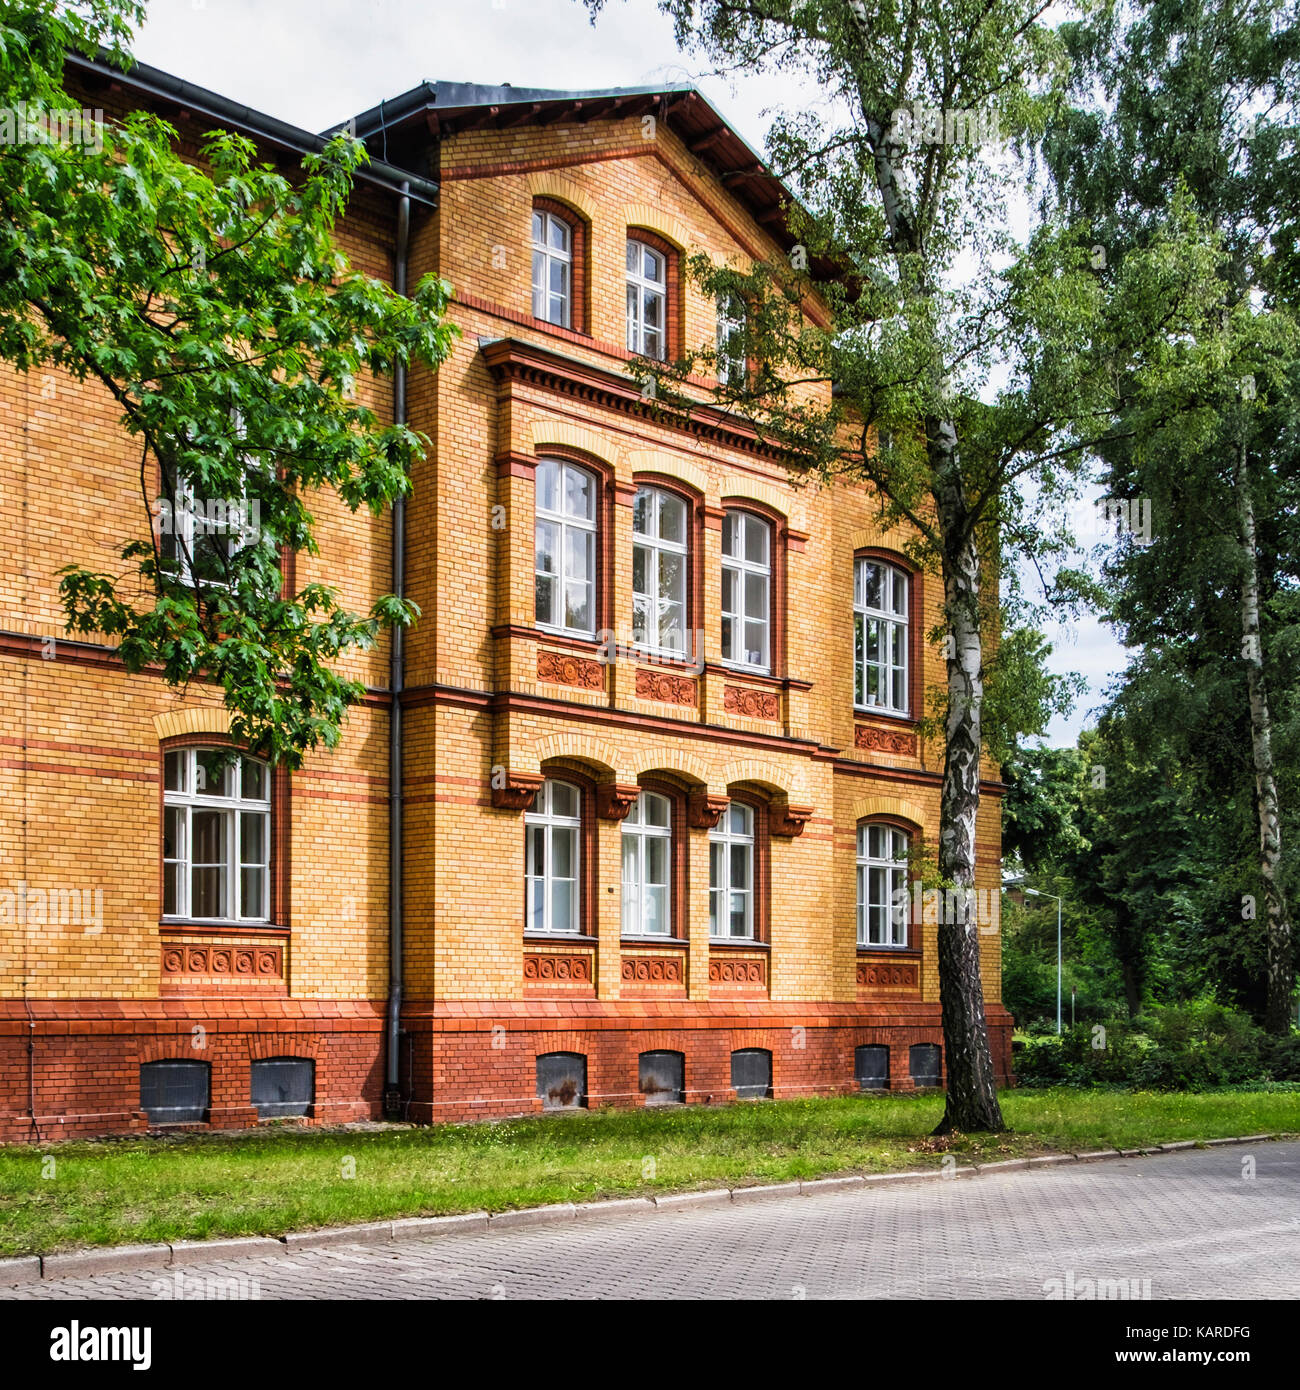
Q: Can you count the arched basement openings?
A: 7